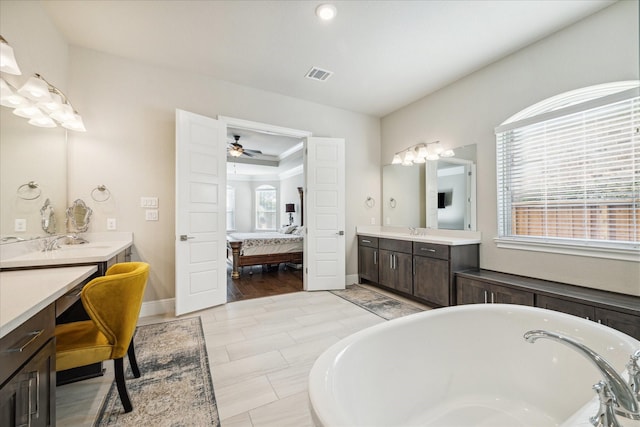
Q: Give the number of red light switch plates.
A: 0